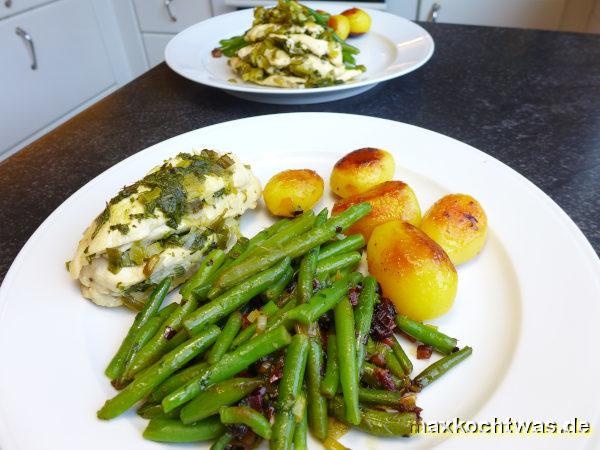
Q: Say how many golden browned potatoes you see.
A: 7